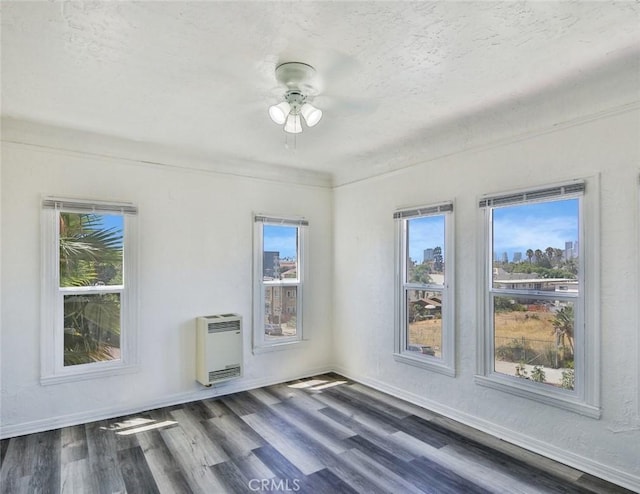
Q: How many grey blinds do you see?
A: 4